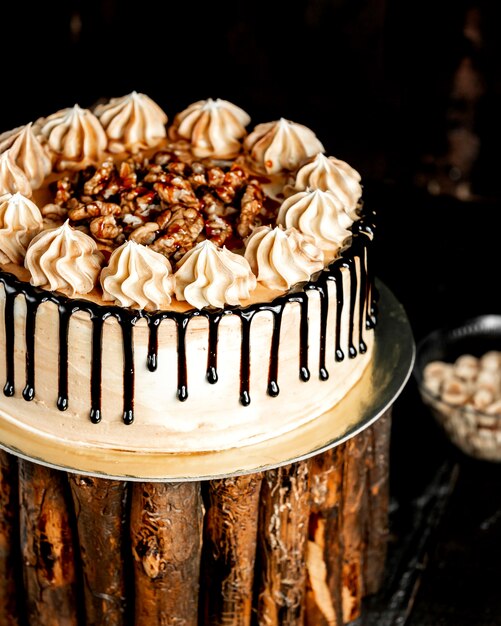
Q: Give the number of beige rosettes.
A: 13